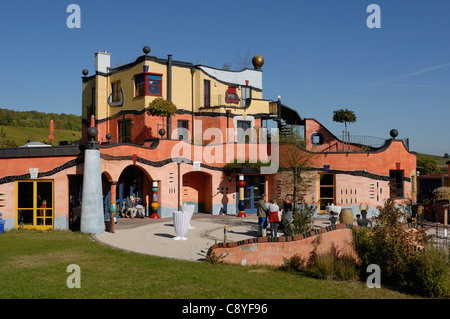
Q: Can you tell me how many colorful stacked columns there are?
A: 3